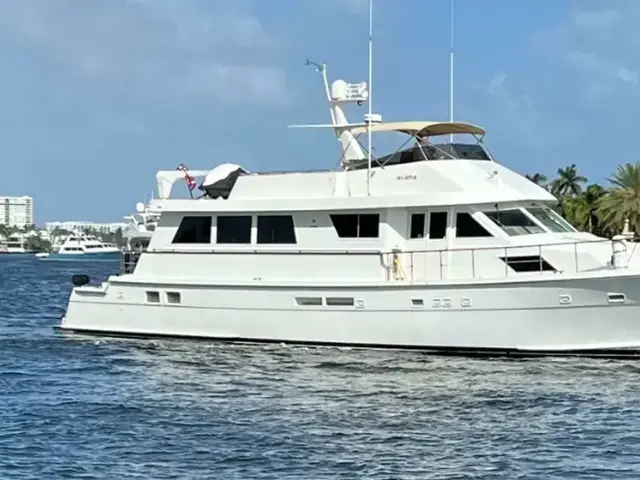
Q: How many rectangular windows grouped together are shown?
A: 3